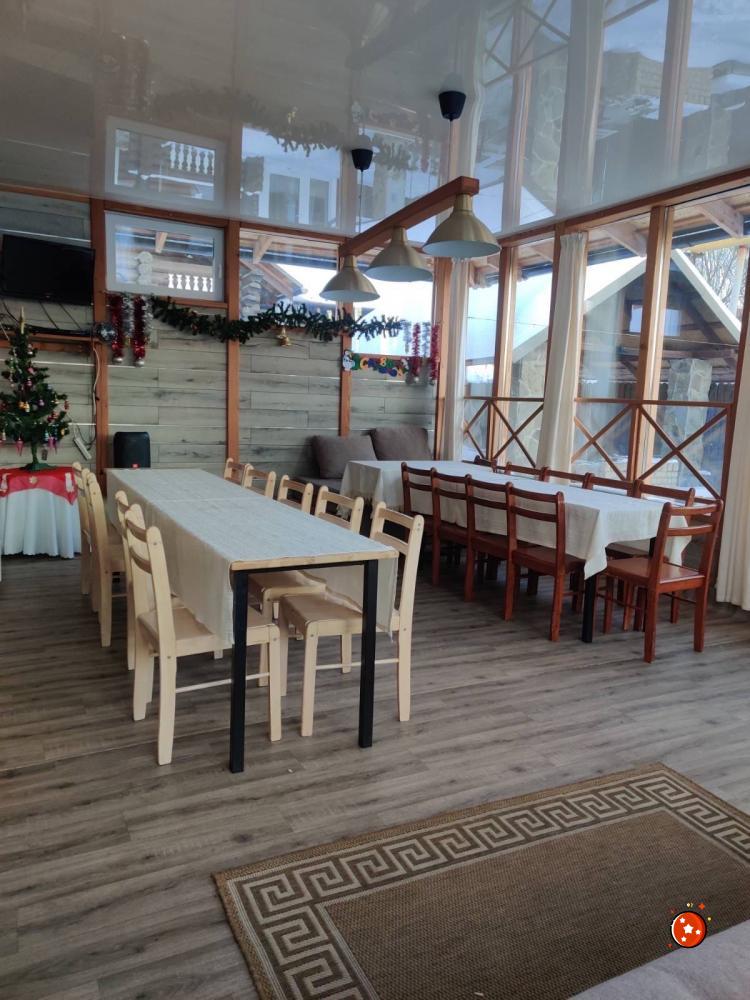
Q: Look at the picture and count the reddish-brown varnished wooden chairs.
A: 10